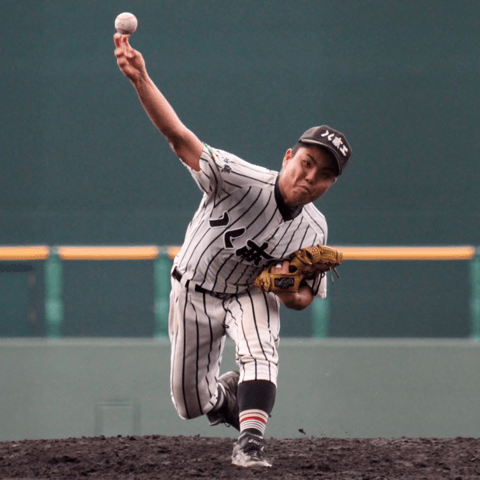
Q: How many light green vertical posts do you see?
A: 4